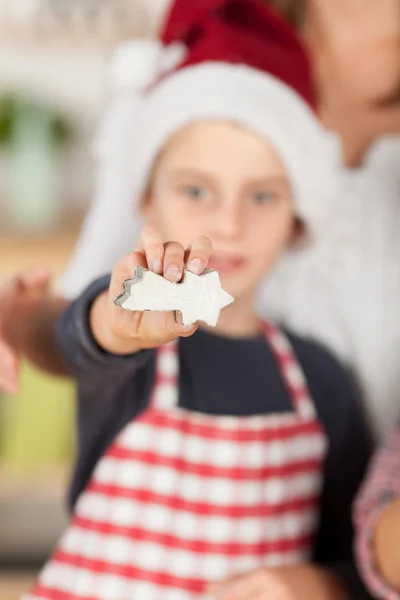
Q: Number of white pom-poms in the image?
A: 1